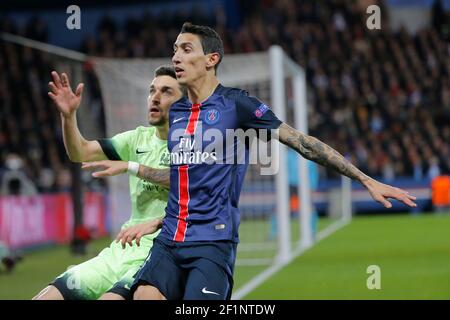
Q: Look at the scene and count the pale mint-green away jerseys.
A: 1